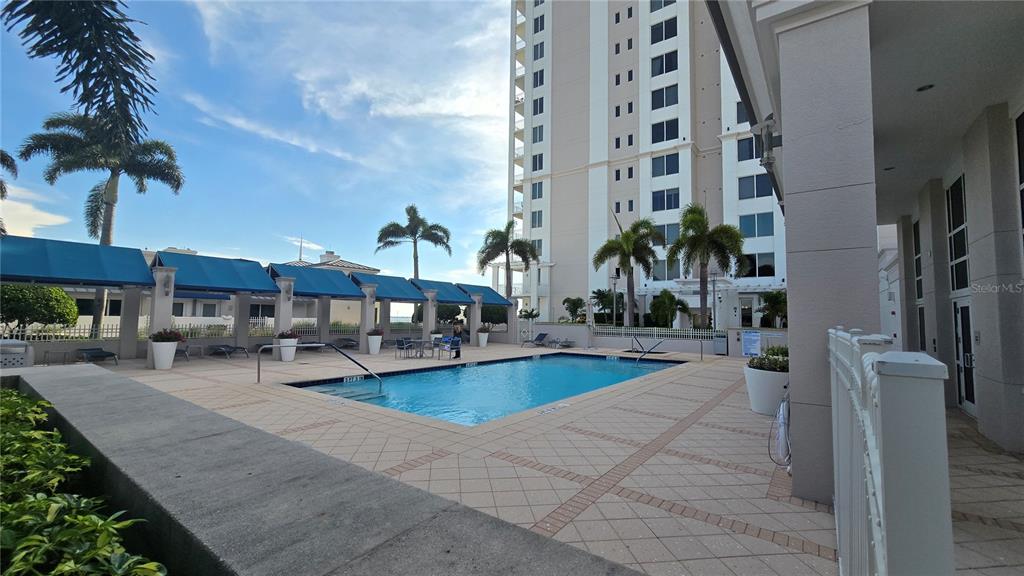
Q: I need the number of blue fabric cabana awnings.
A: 6